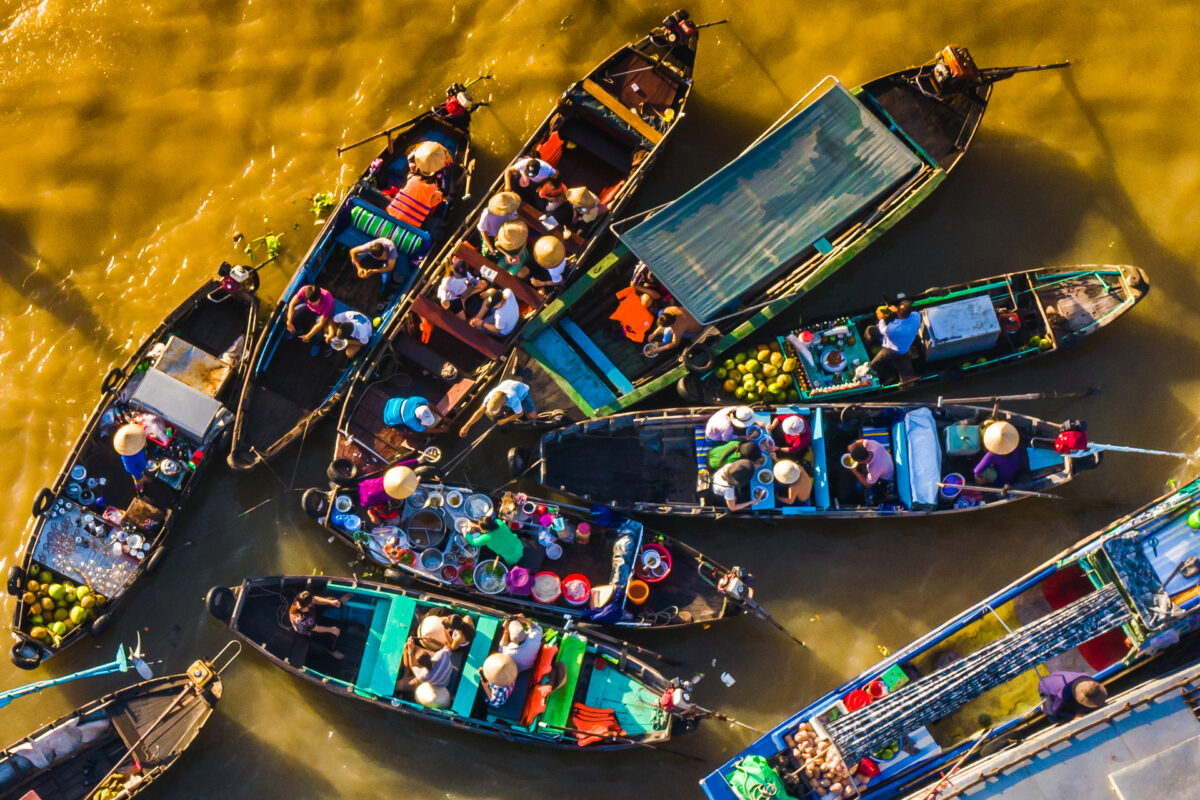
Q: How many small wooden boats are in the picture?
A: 11